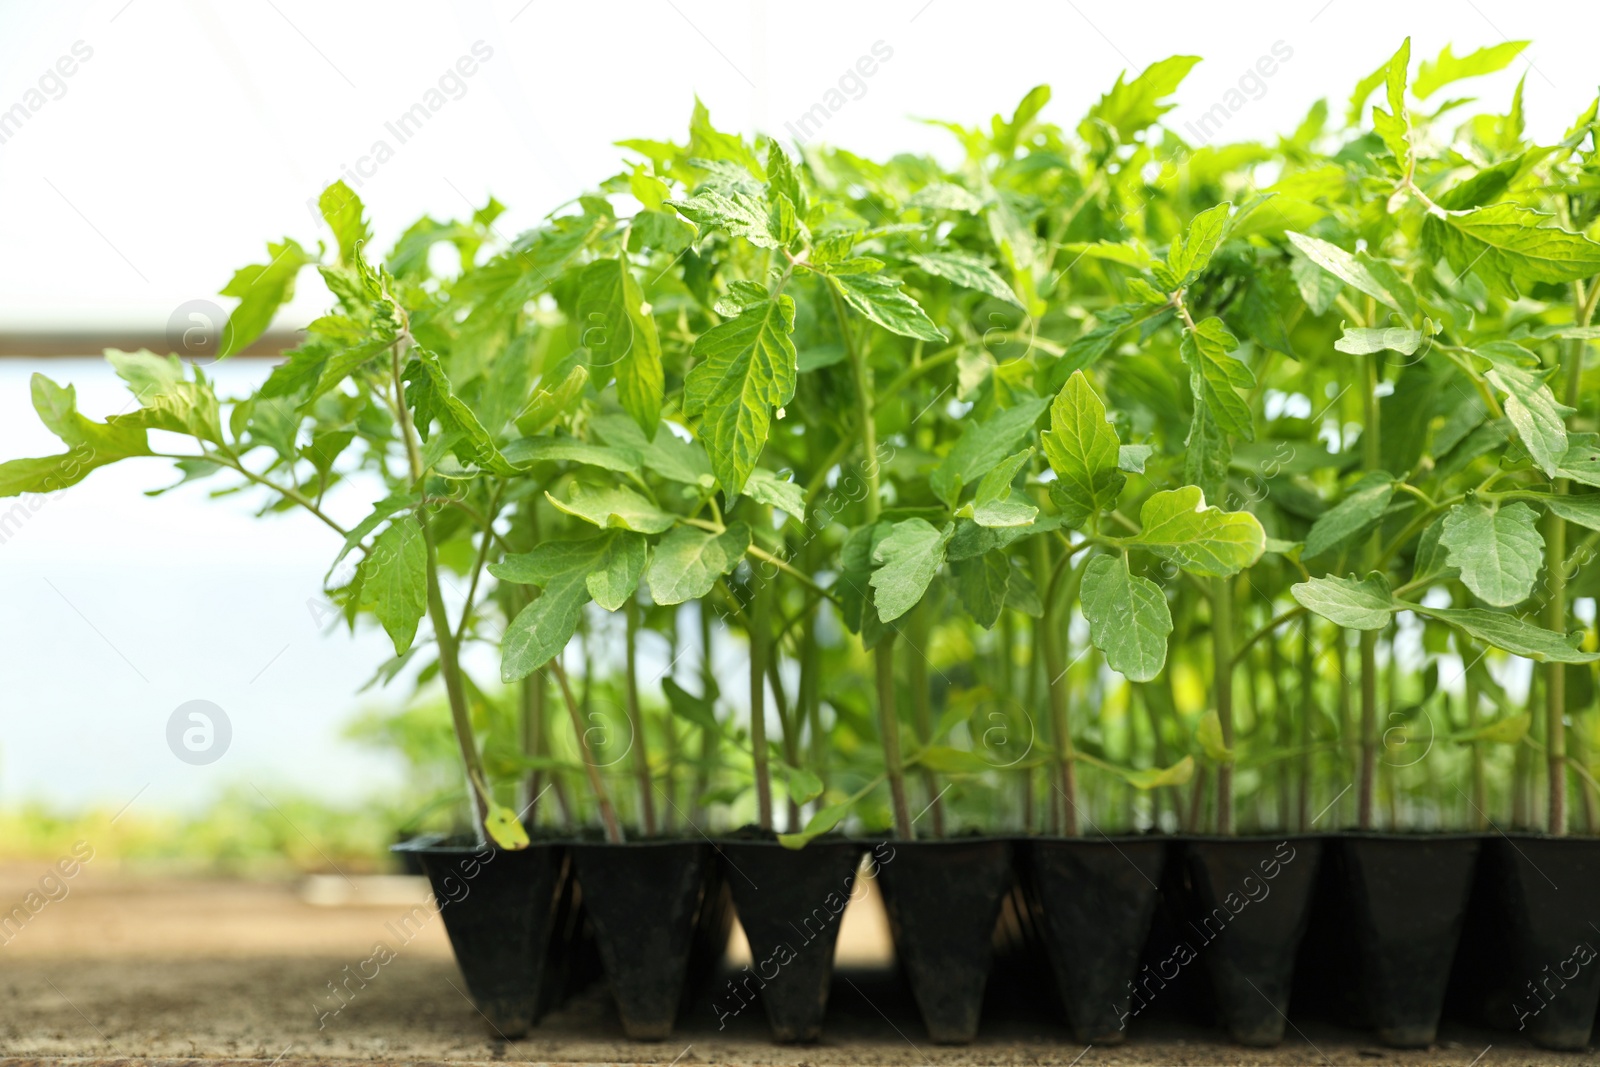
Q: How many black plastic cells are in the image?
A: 8